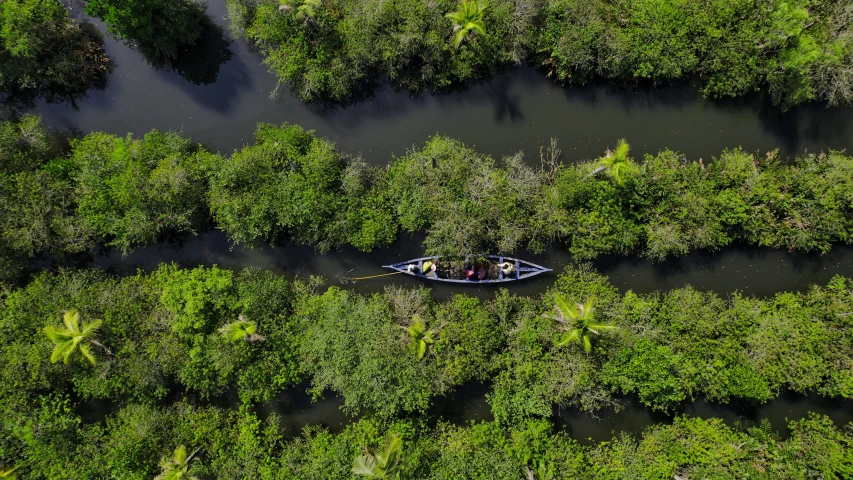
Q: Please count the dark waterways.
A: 3